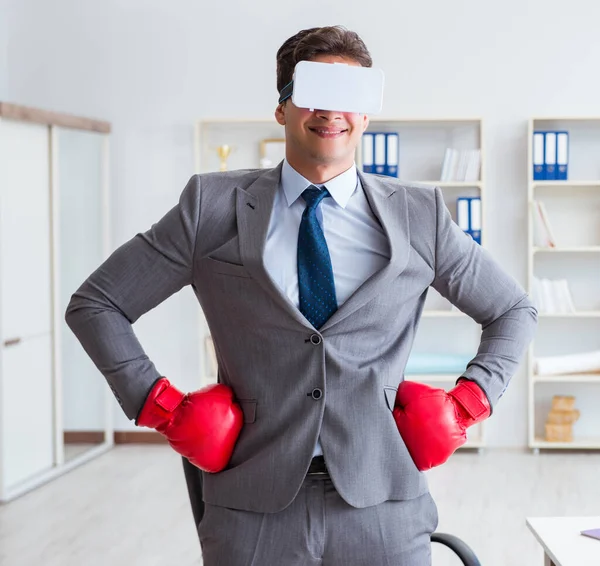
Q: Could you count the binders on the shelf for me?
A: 8